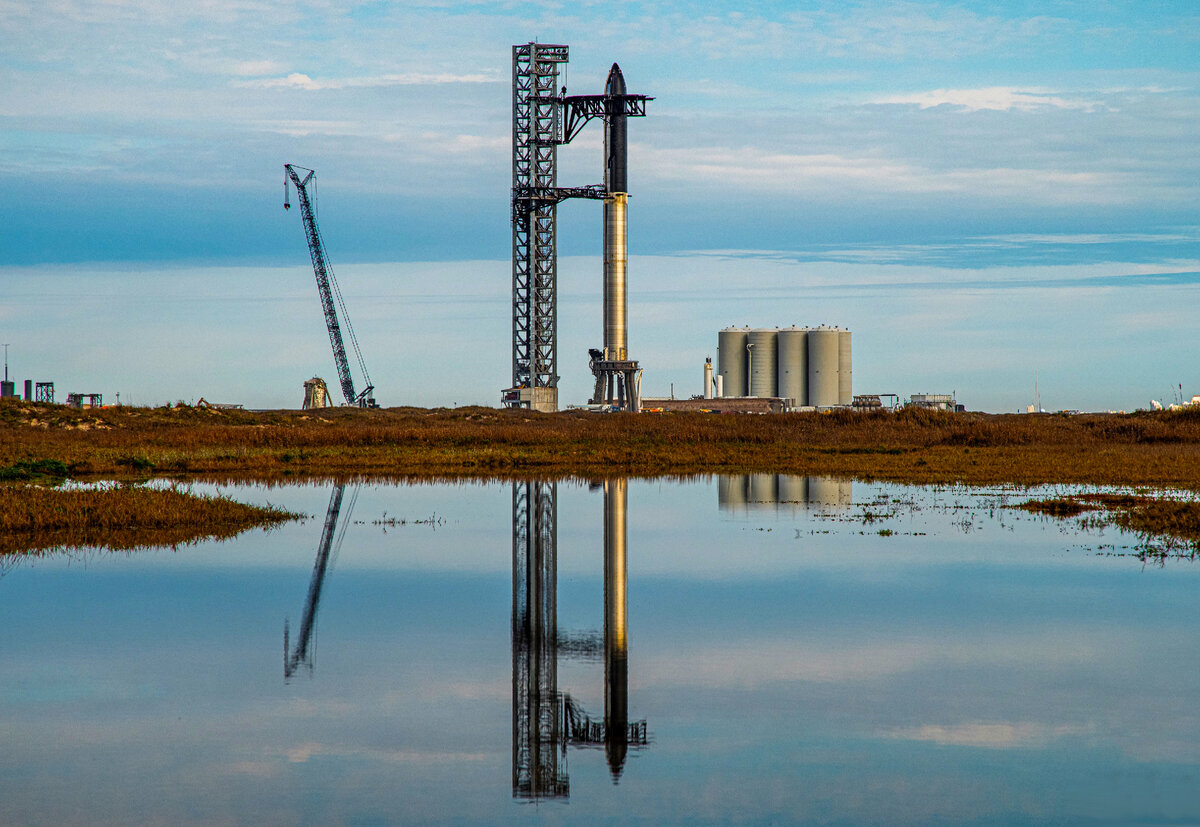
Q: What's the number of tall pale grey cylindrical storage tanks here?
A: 5